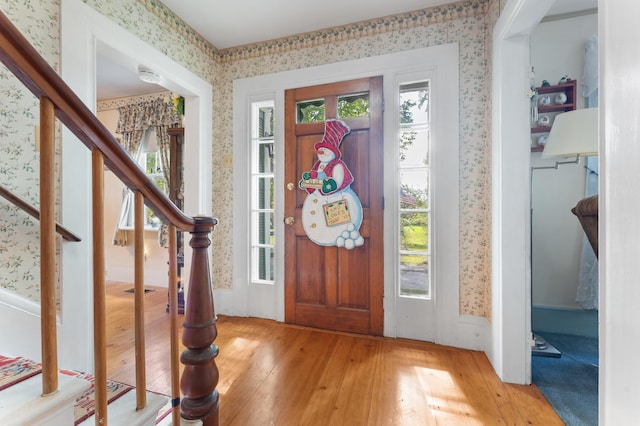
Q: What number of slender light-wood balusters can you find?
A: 4